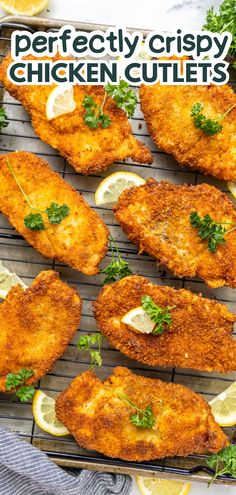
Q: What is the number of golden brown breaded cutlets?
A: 7